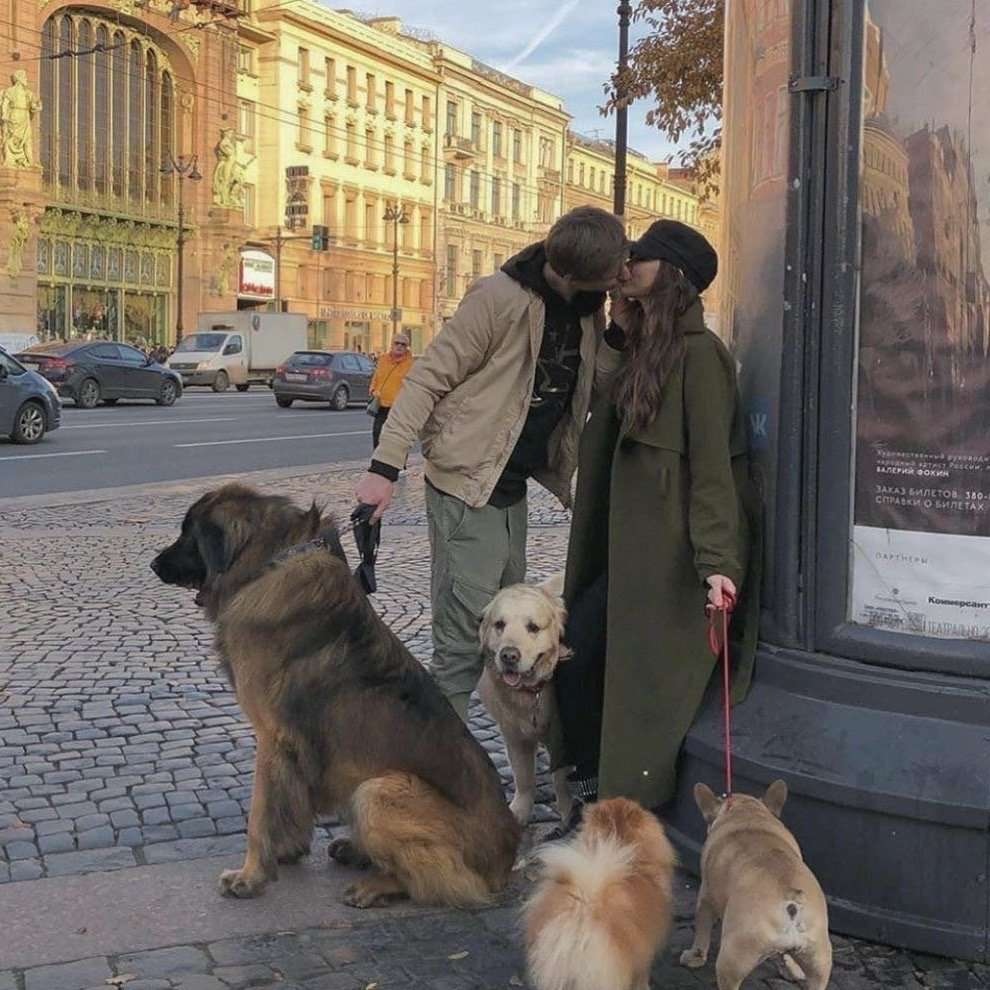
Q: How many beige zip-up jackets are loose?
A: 1